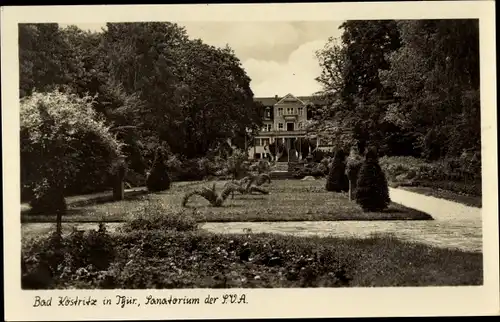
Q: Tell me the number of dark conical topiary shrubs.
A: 3